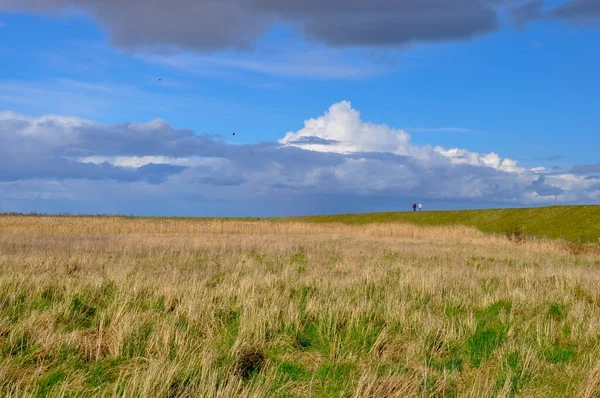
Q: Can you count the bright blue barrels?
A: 0